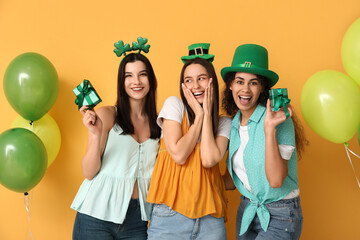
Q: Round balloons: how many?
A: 5